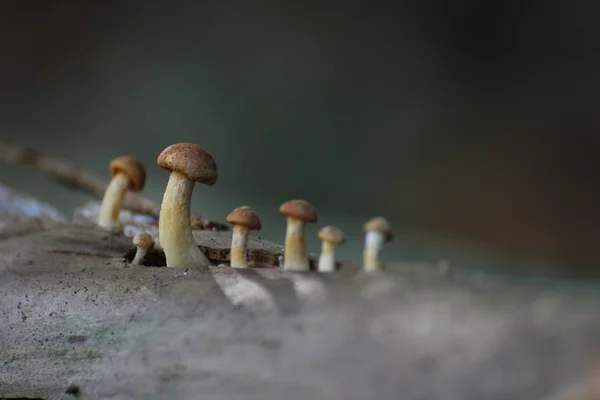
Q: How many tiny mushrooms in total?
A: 7